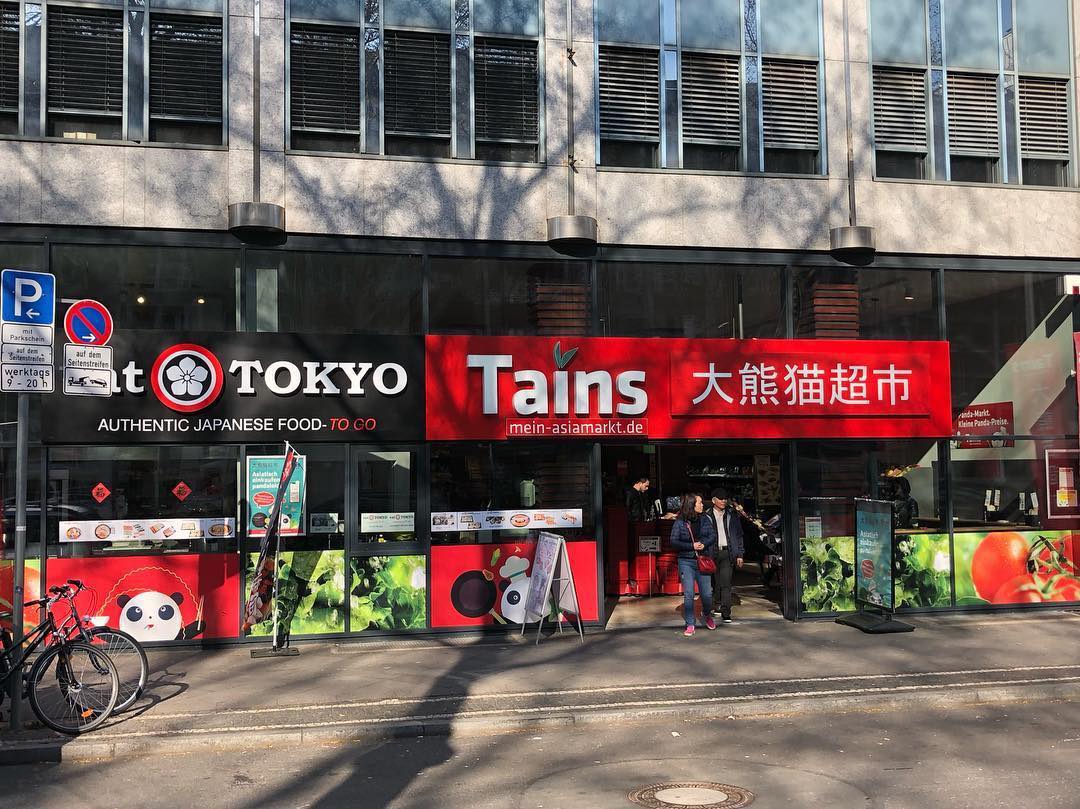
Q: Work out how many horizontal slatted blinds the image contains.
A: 12